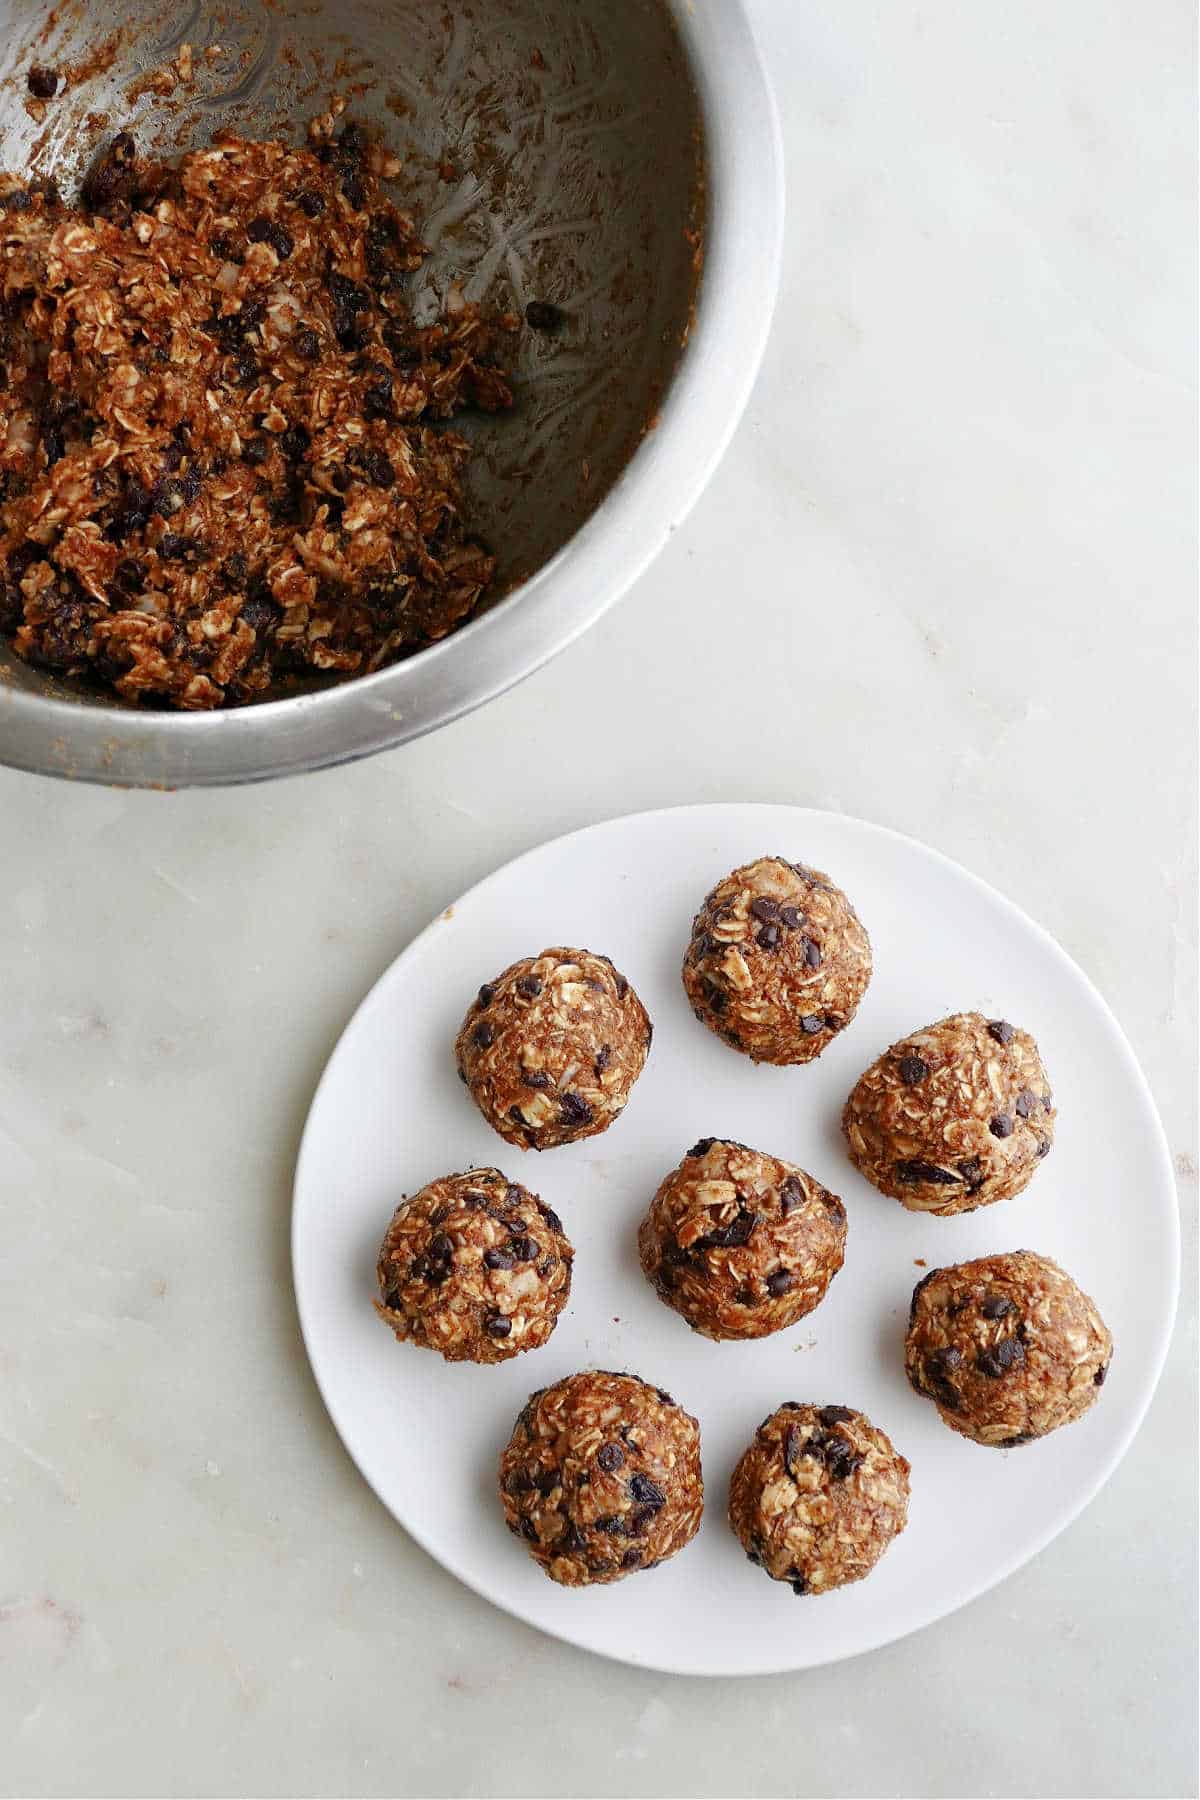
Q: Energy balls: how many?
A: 8